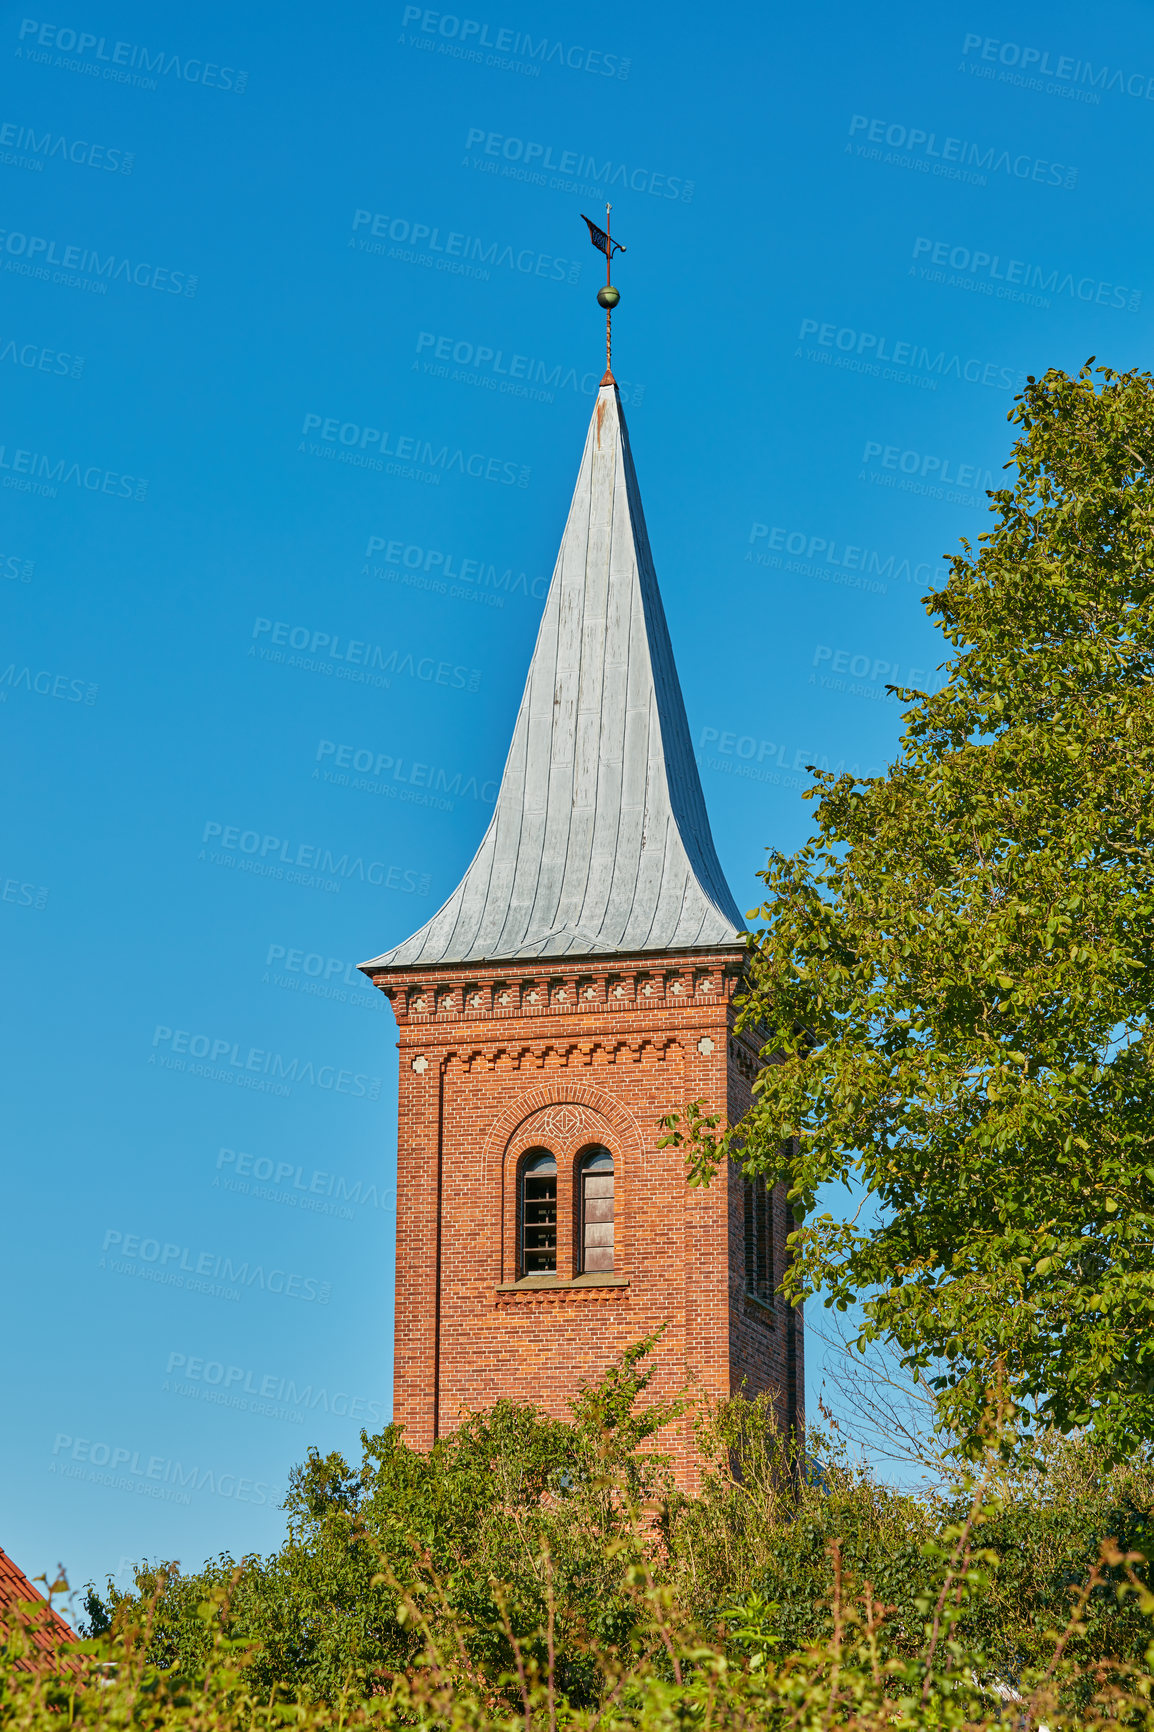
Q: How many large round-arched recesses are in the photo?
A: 1